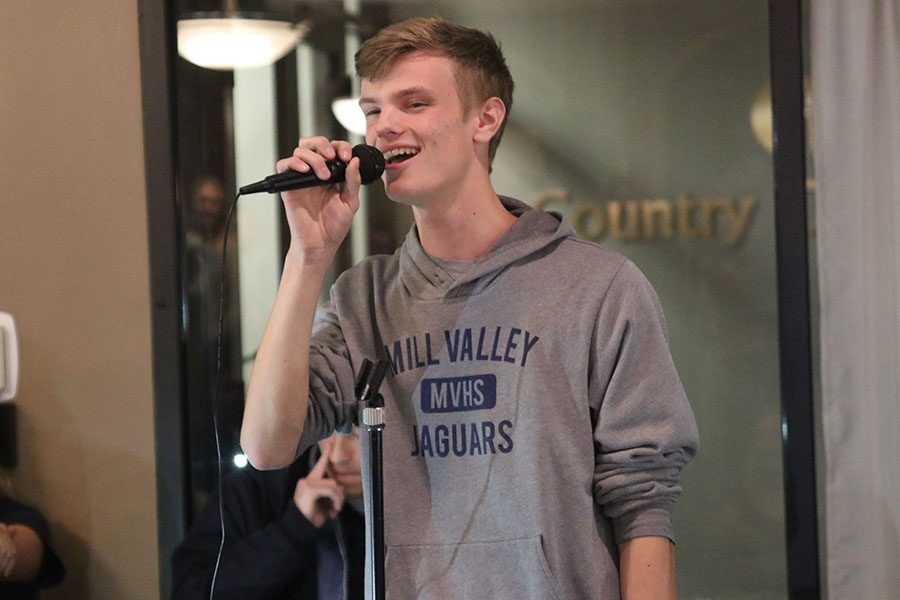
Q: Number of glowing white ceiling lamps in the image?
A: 2